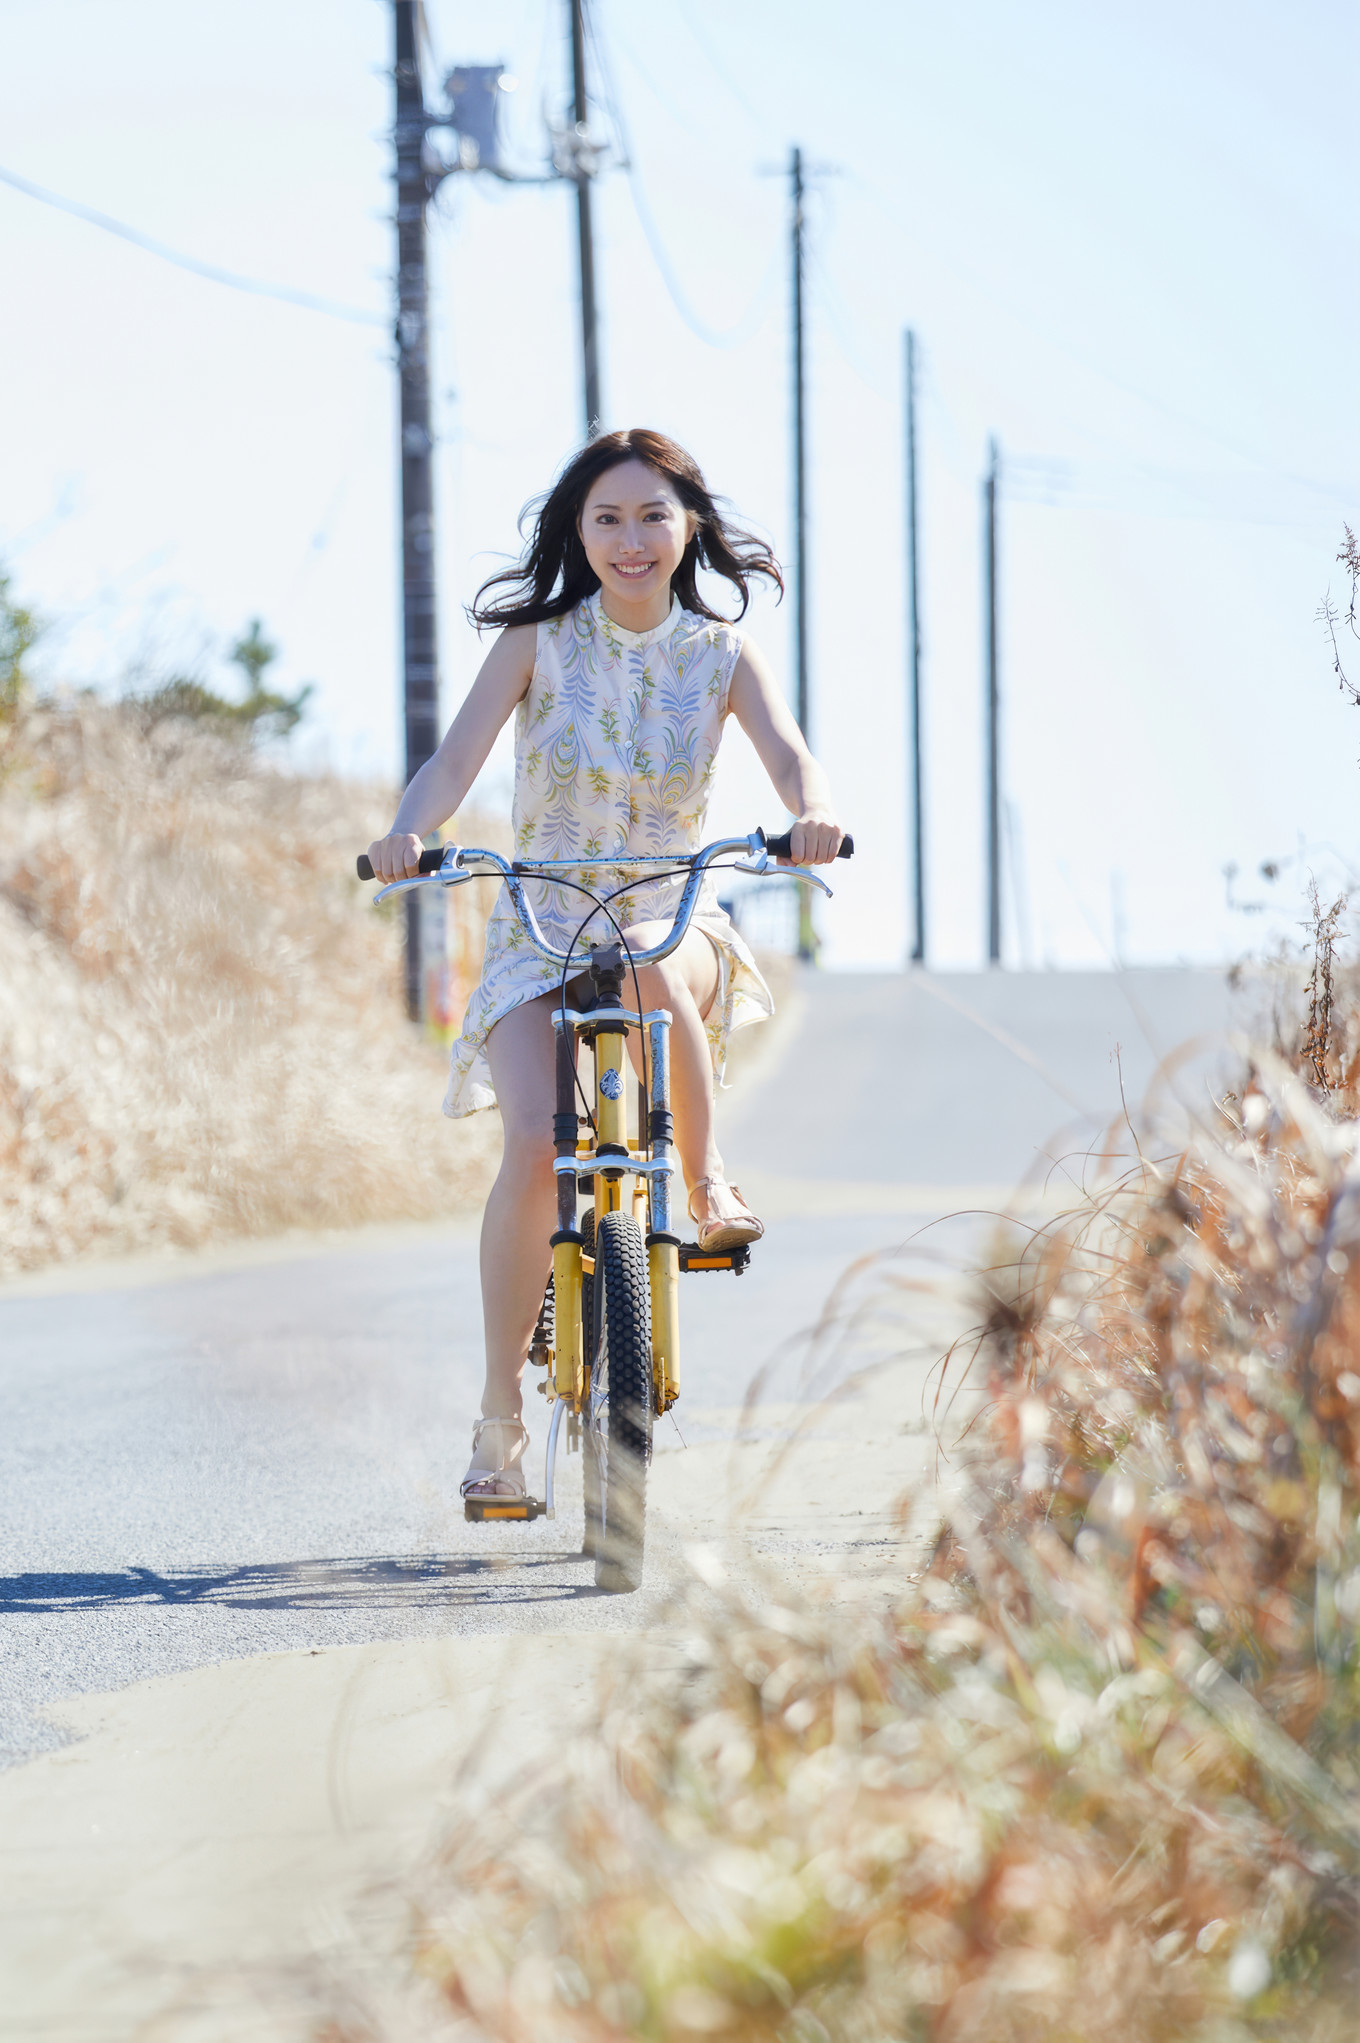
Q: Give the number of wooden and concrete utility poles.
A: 5